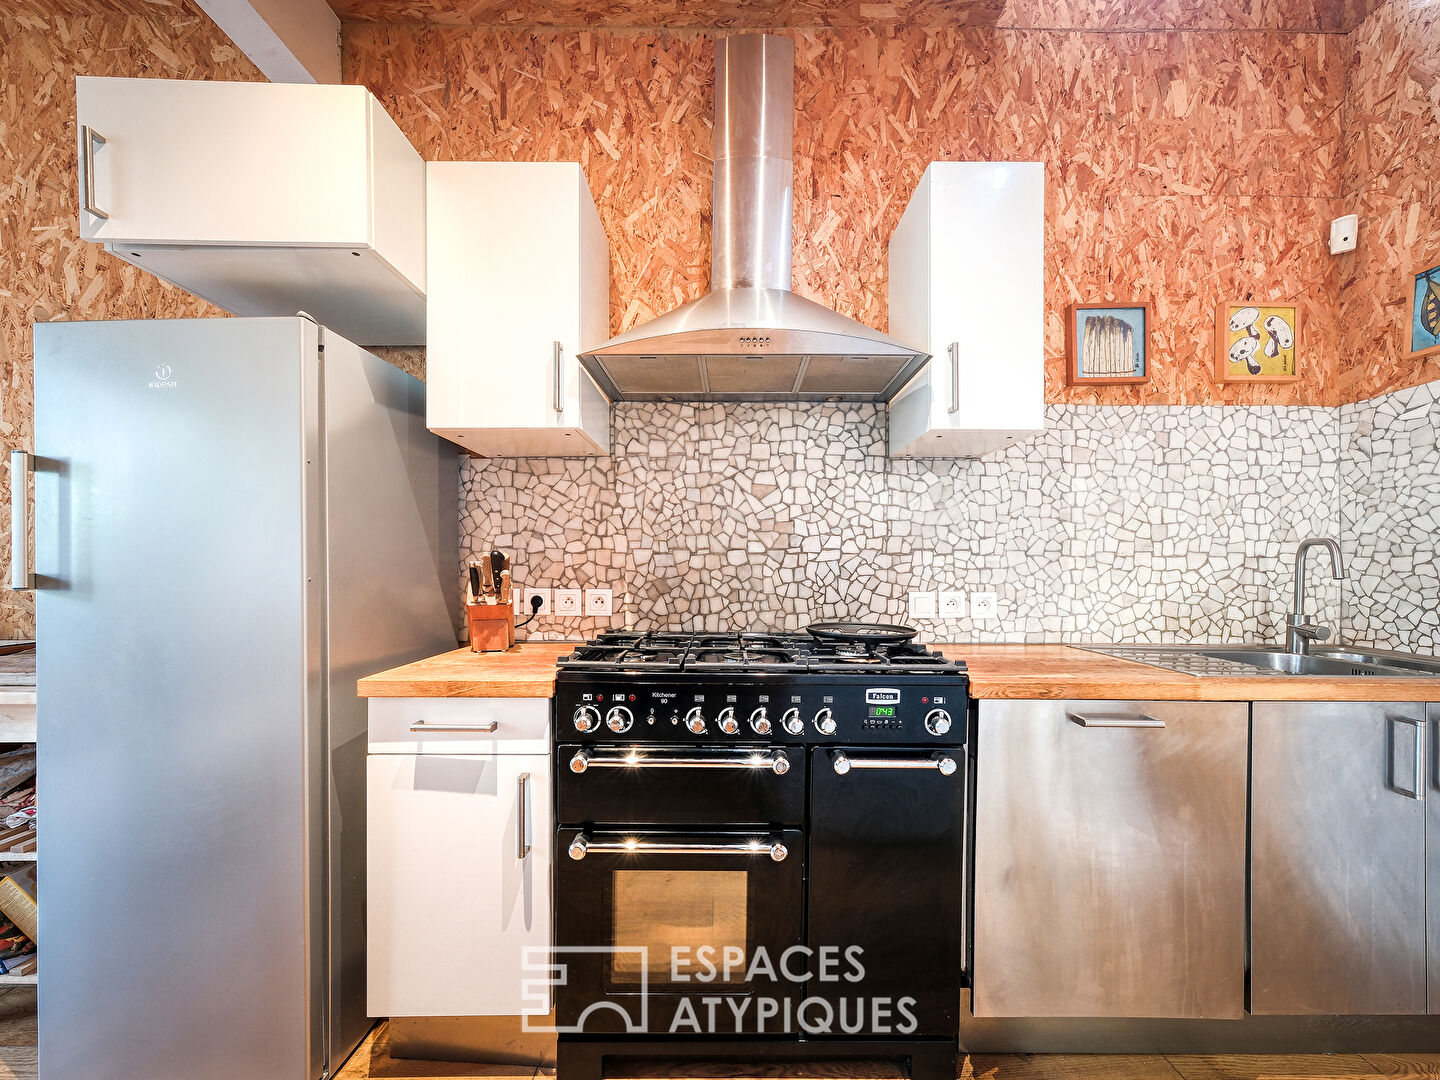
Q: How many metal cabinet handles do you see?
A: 7